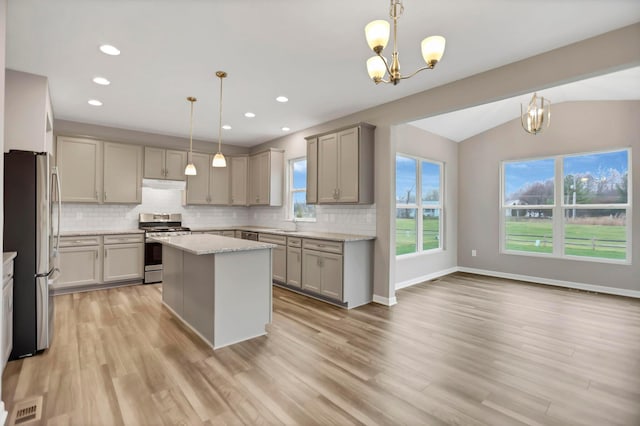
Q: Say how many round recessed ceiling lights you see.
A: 7